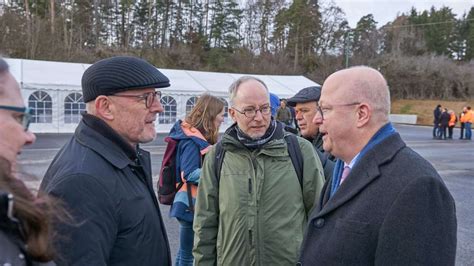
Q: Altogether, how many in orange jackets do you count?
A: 3